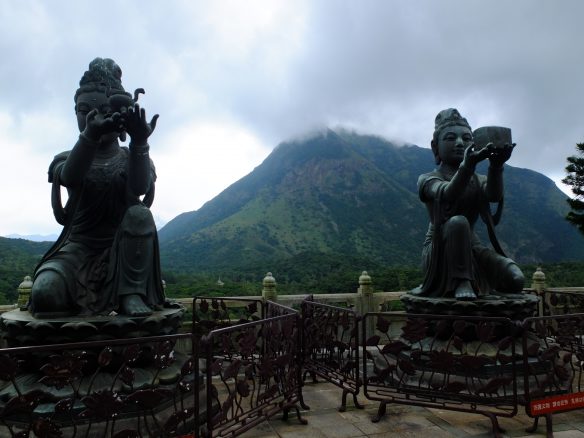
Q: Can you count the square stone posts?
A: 4